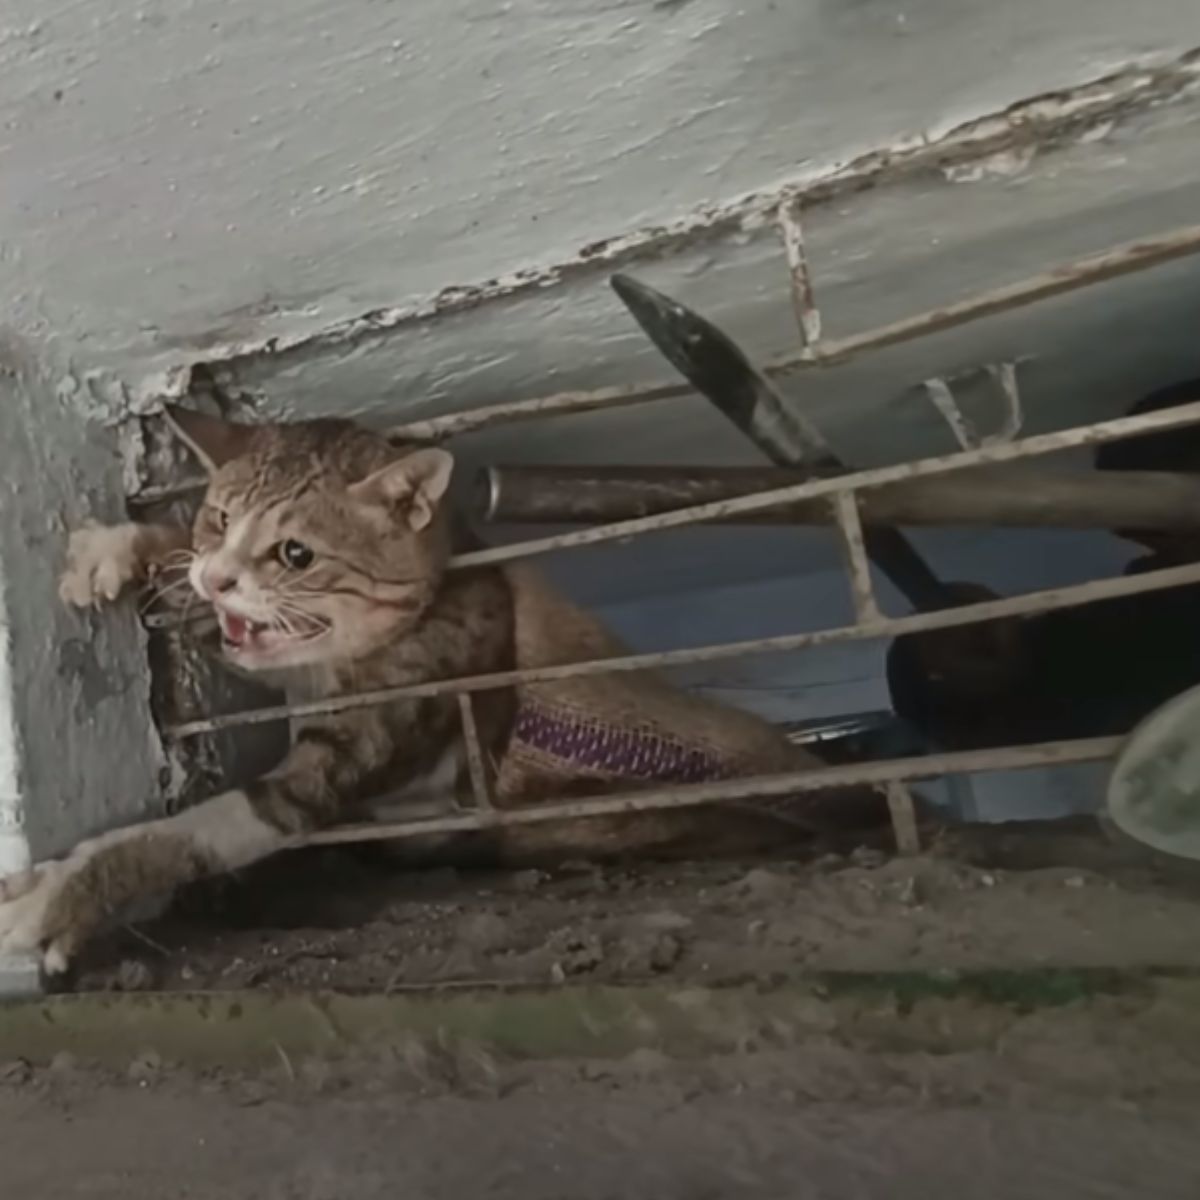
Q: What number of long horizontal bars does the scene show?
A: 4